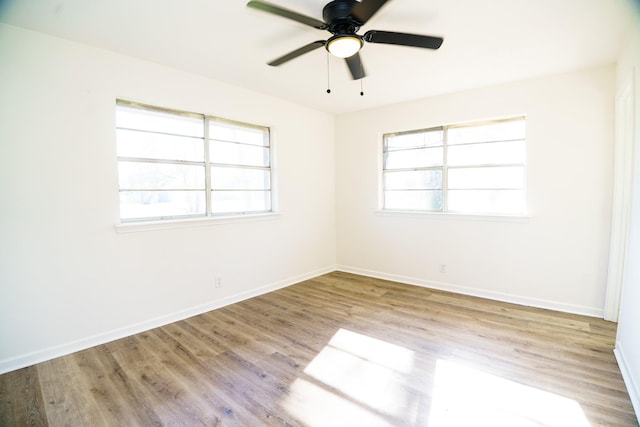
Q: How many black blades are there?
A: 5